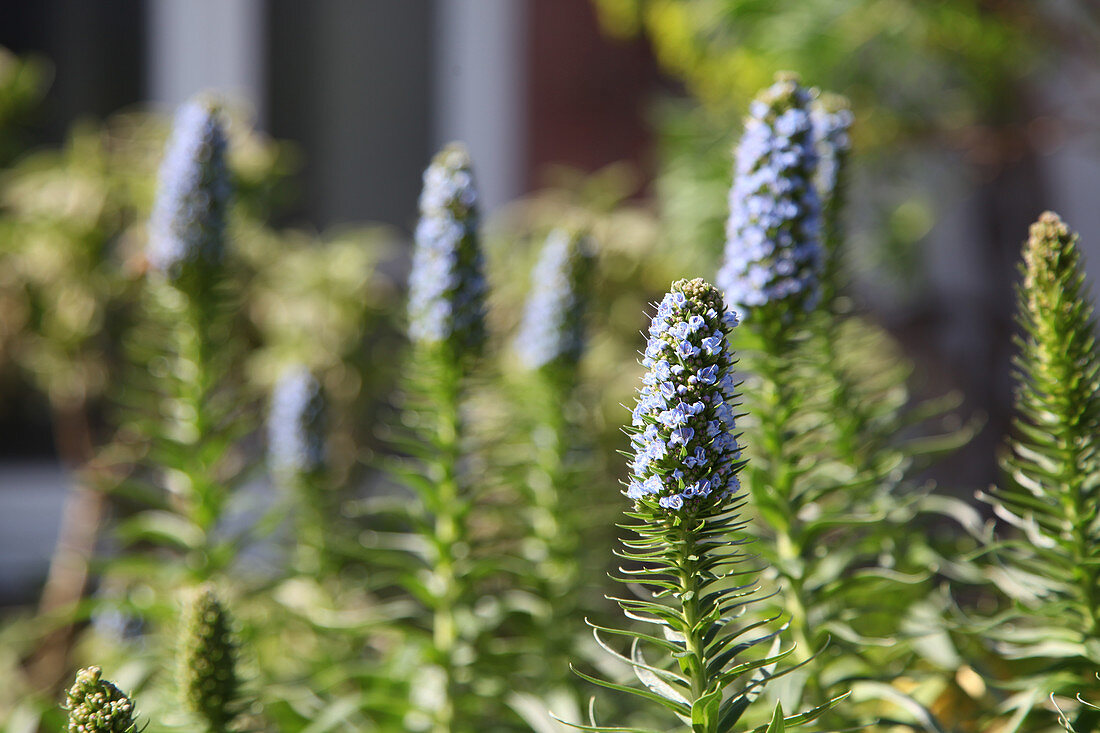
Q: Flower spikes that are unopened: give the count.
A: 3